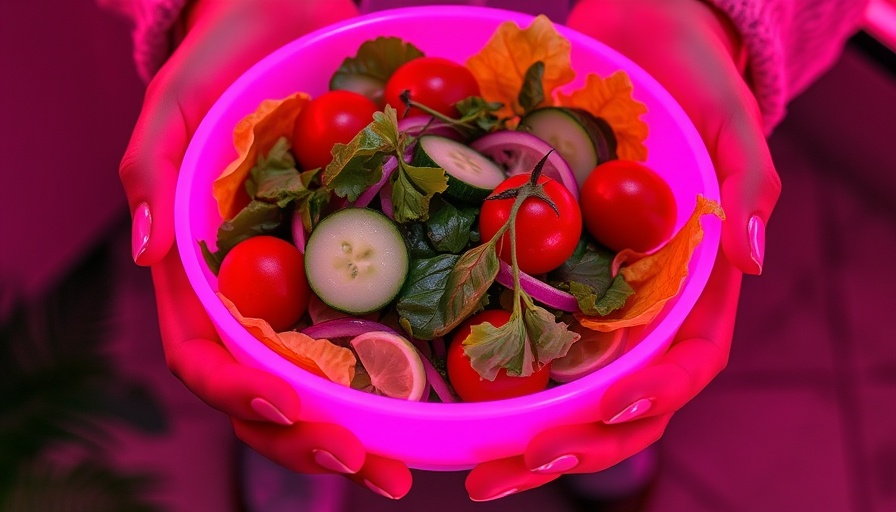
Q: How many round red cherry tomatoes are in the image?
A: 6